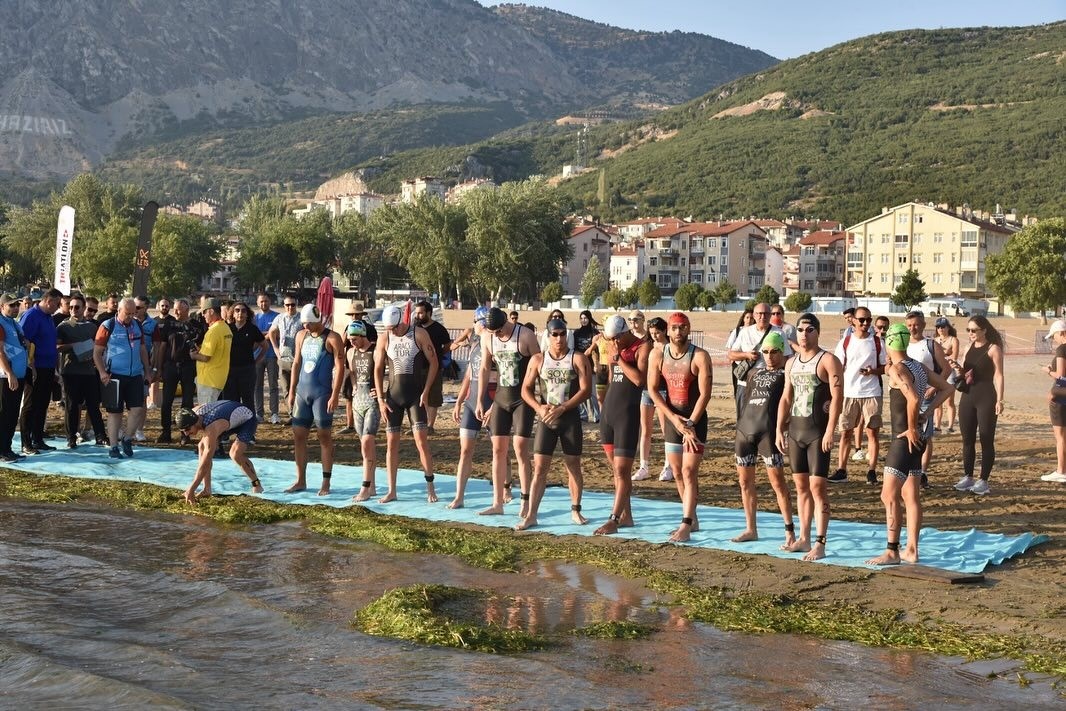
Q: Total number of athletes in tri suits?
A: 12